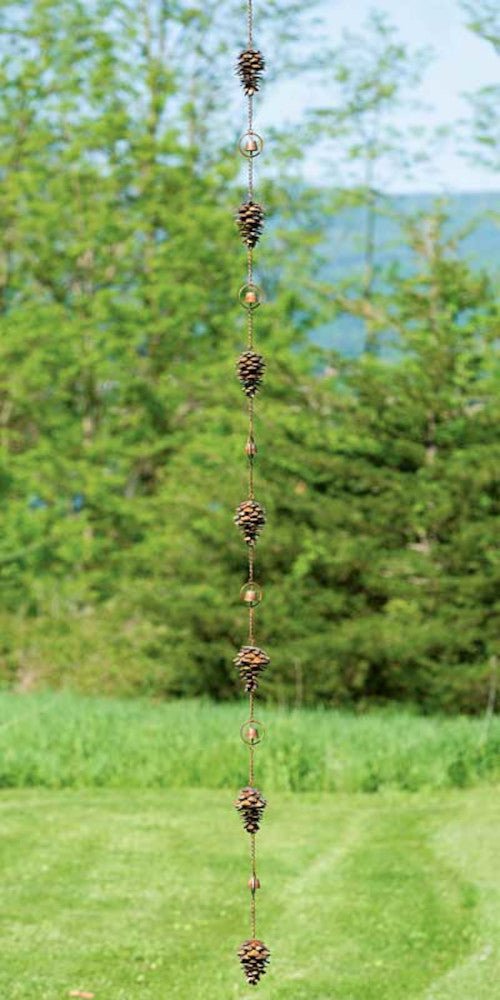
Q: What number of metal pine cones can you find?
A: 7